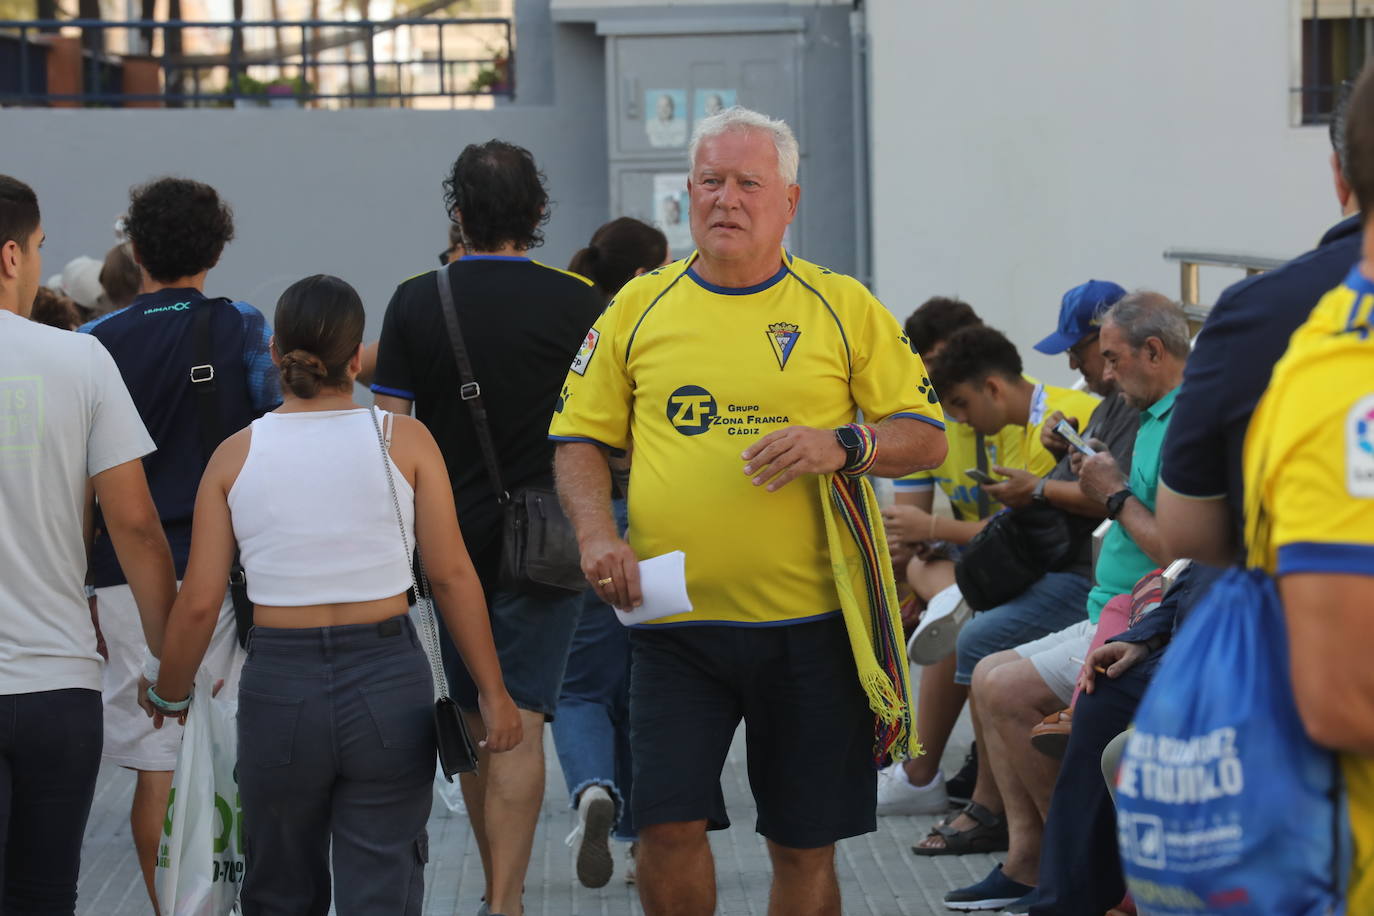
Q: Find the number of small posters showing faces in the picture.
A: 3